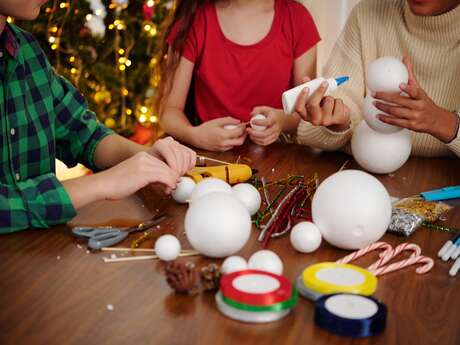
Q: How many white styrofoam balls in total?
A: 14